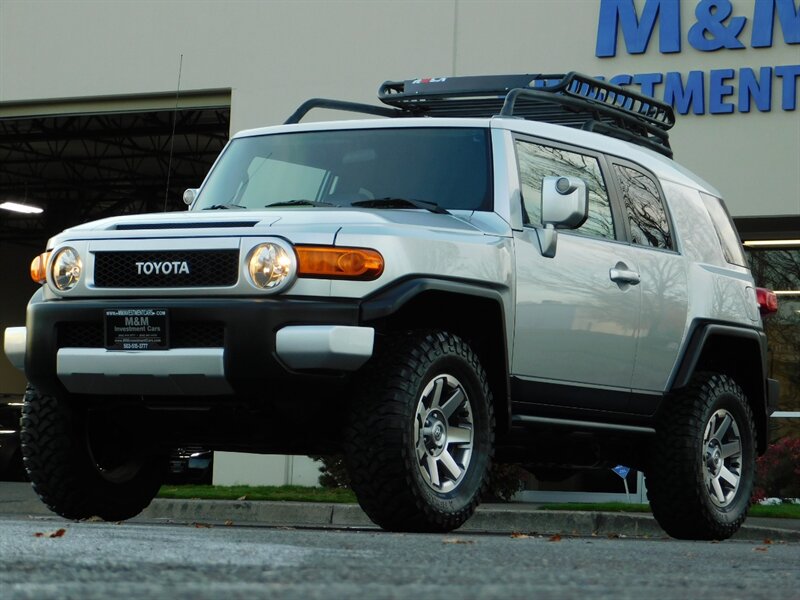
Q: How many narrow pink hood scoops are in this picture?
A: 0